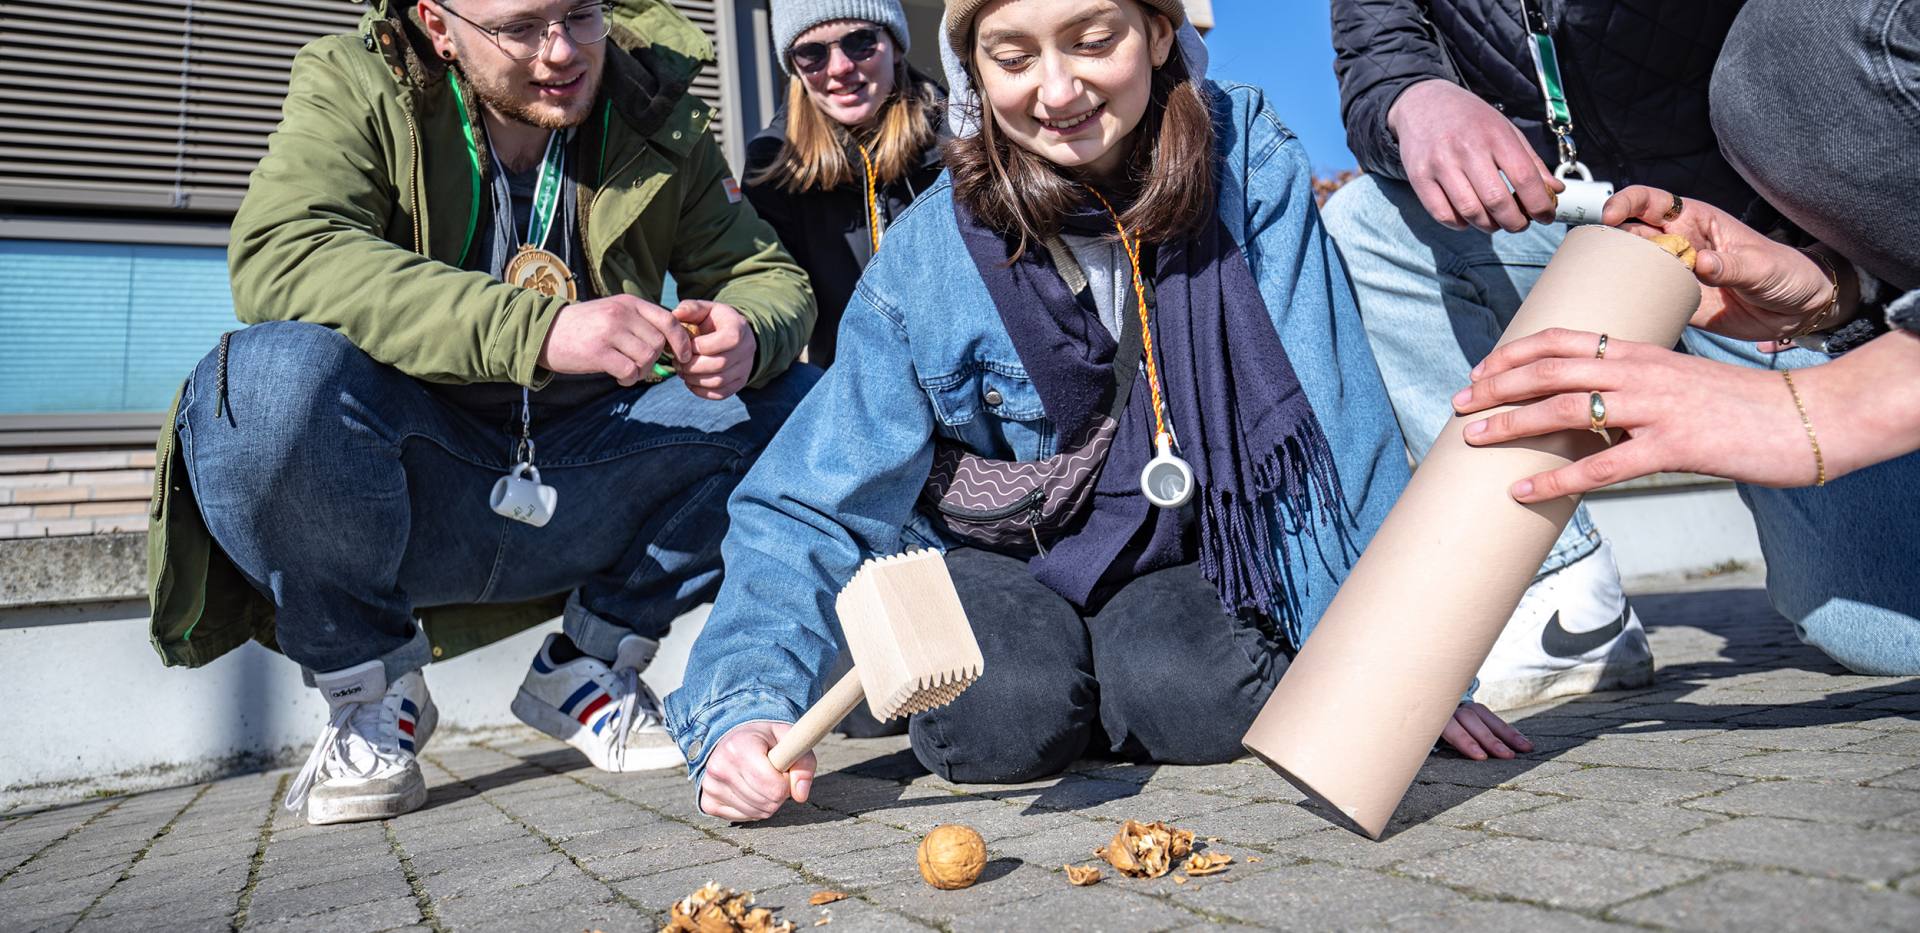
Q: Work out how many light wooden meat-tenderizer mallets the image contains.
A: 1